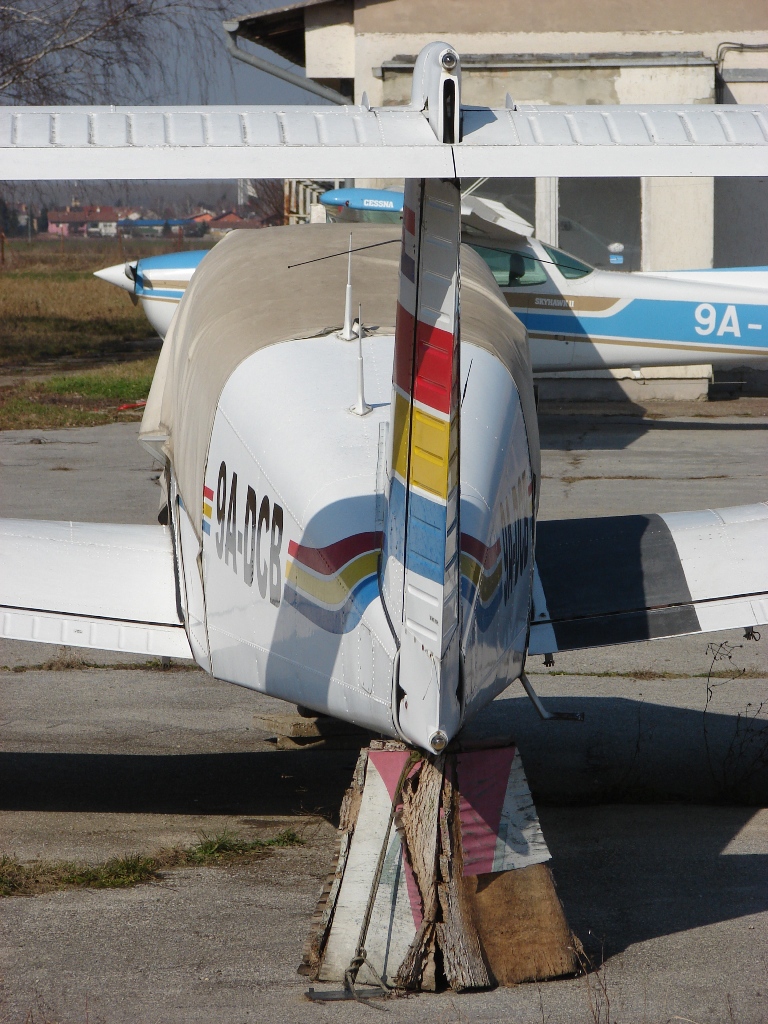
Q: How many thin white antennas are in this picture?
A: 2